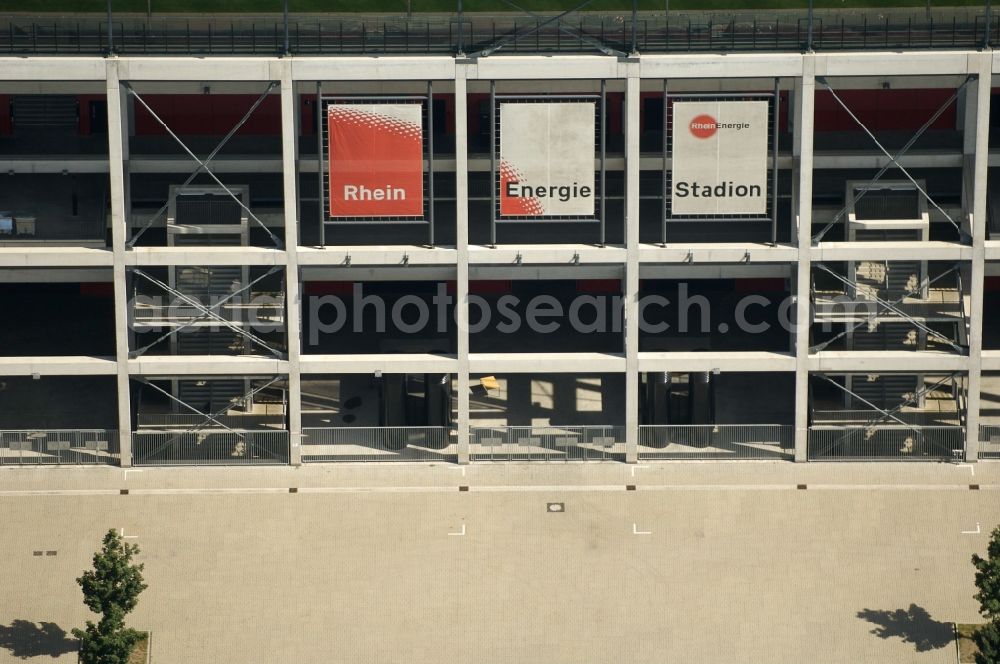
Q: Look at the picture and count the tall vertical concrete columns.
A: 6